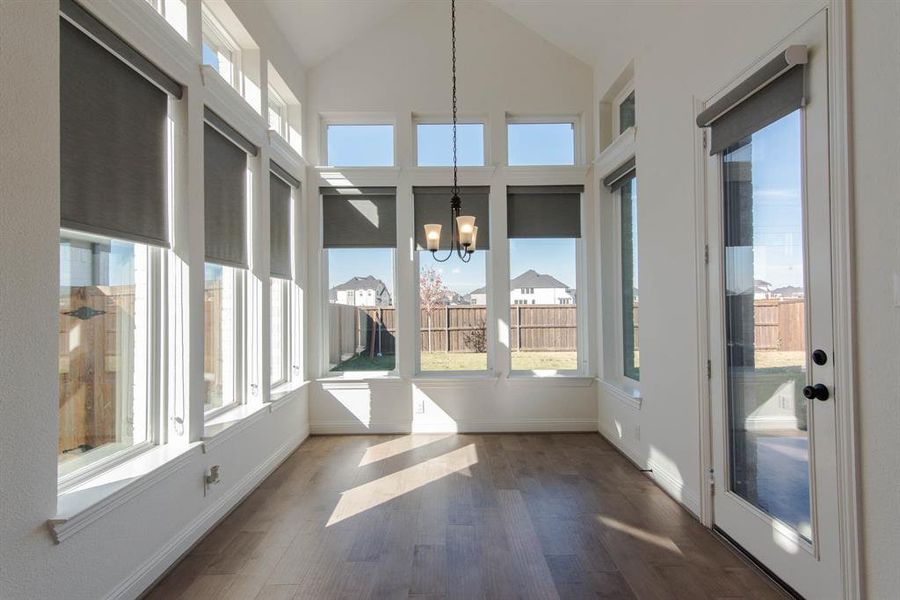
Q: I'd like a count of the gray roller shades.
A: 8